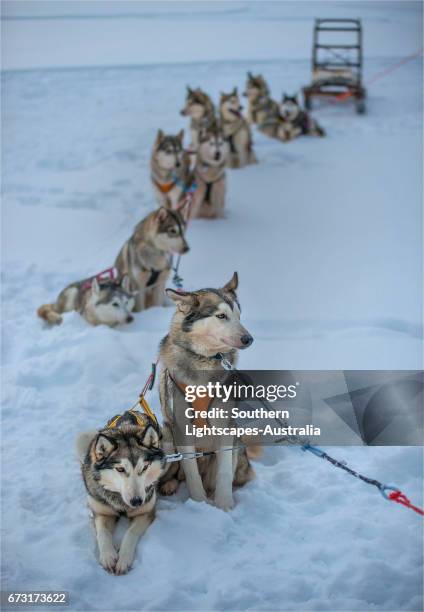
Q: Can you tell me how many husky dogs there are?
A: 10